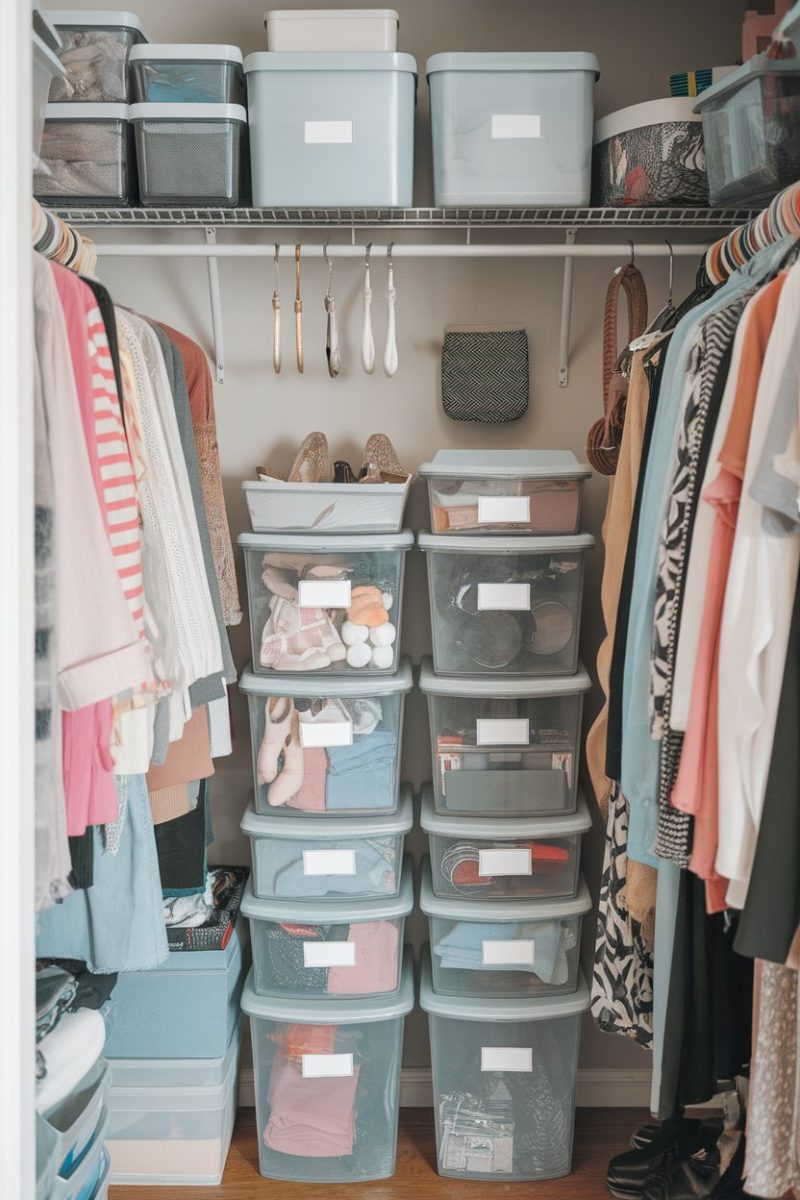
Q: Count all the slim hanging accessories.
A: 5